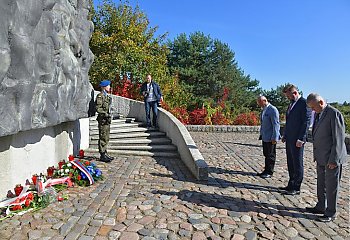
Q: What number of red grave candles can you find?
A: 6